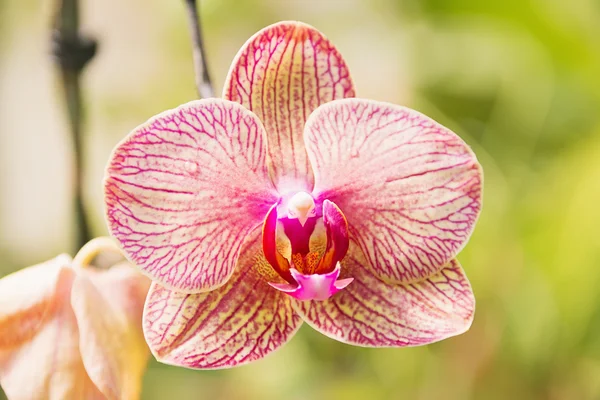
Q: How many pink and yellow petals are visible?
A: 5